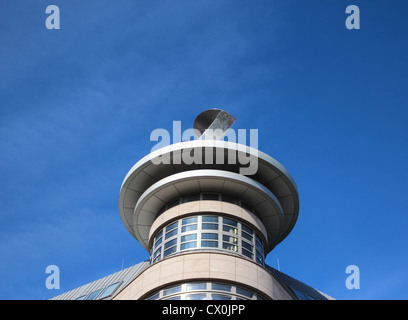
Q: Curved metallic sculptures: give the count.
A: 1